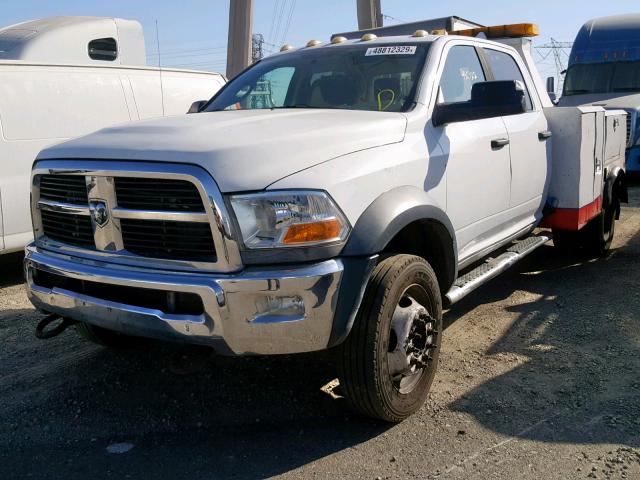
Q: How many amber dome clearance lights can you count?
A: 5